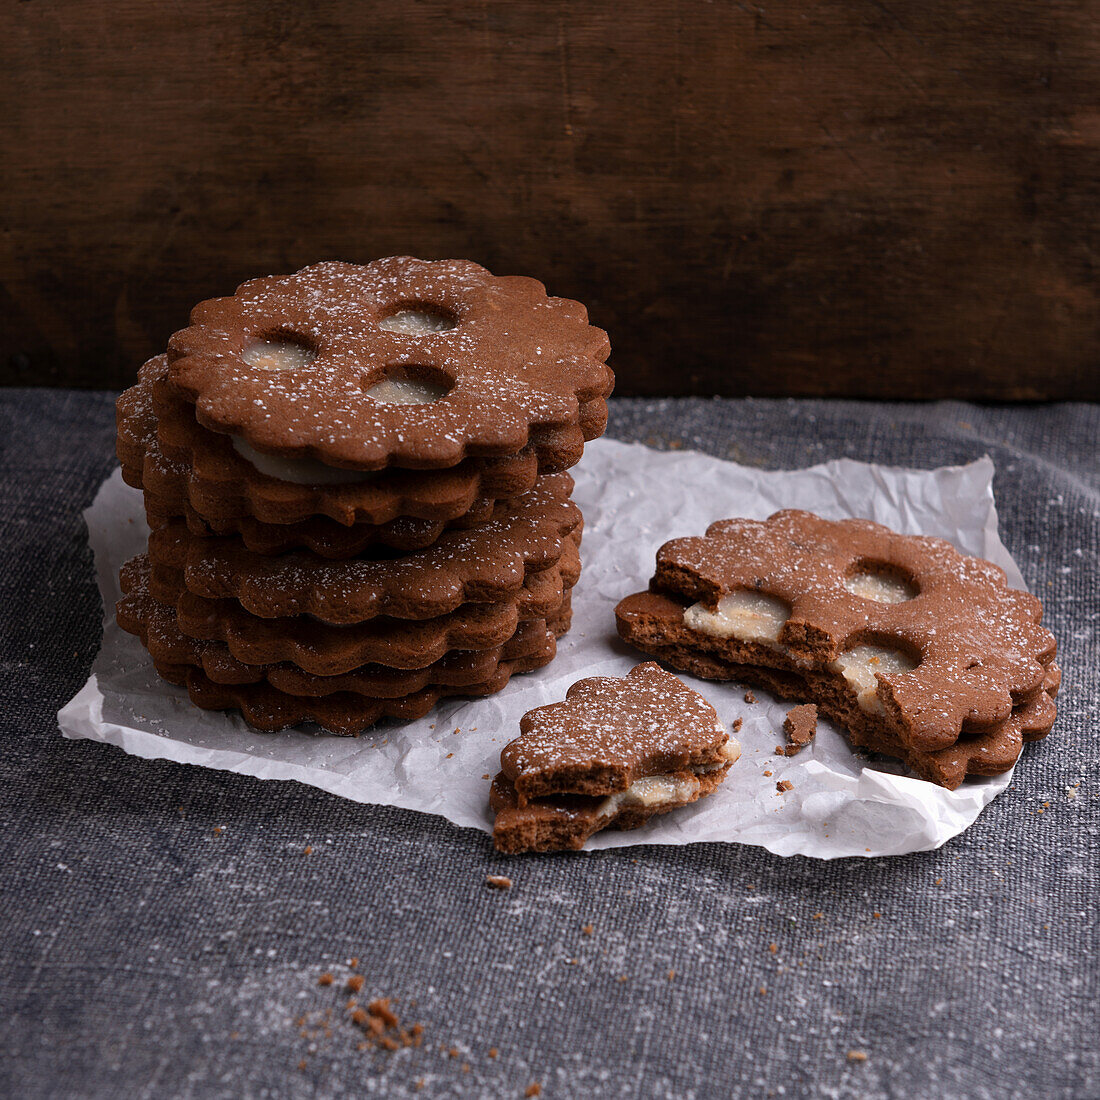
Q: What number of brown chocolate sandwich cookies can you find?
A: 5